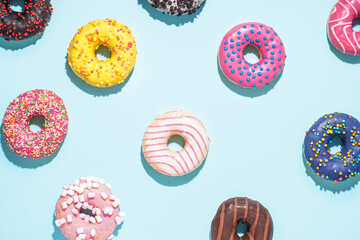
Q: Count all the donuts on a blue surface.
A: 10